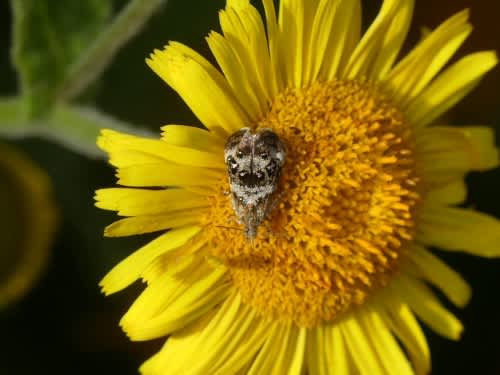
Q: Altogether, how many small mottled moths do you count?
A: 1